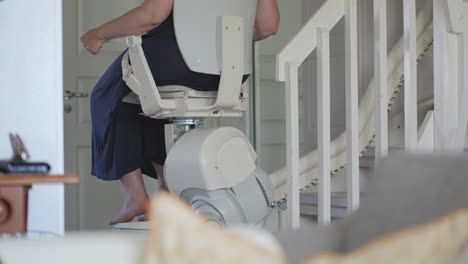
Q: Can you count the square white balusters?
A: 5